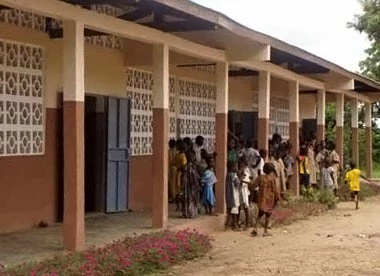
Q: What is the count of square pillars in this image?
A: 9